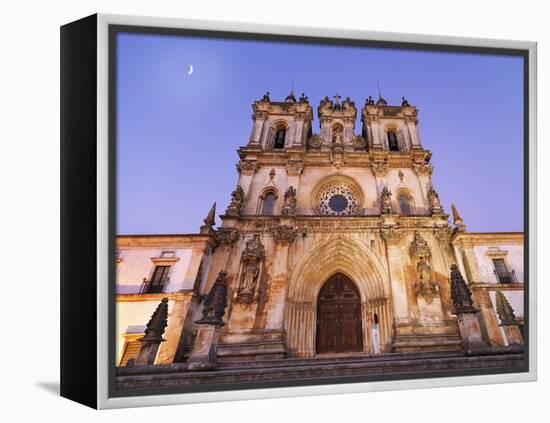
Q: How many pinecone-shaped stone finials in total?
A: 4